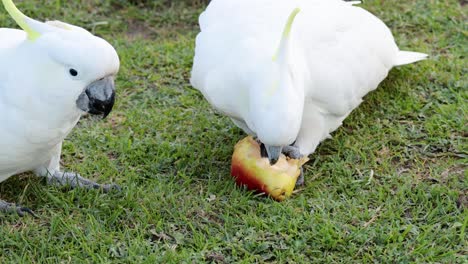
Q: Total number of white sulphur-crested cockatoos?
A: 2